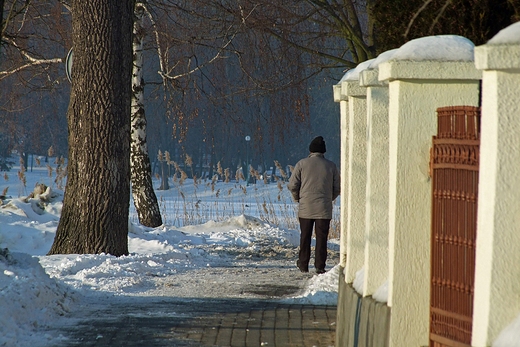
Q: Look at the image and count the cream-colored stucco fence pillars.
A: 5